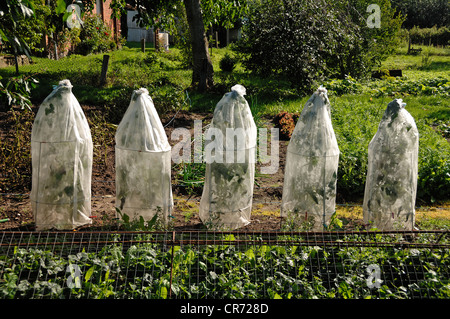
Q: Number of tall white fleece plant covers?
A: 5